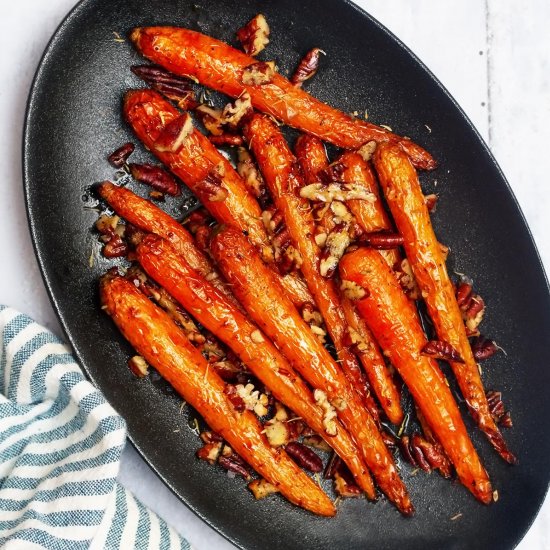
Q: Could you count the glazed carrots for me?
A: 11